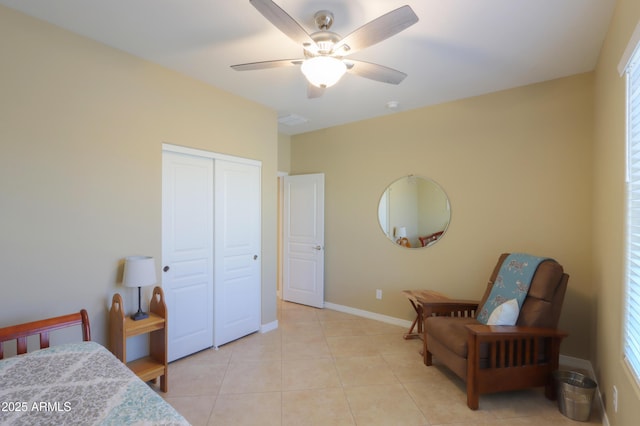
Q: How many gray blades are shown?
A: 5